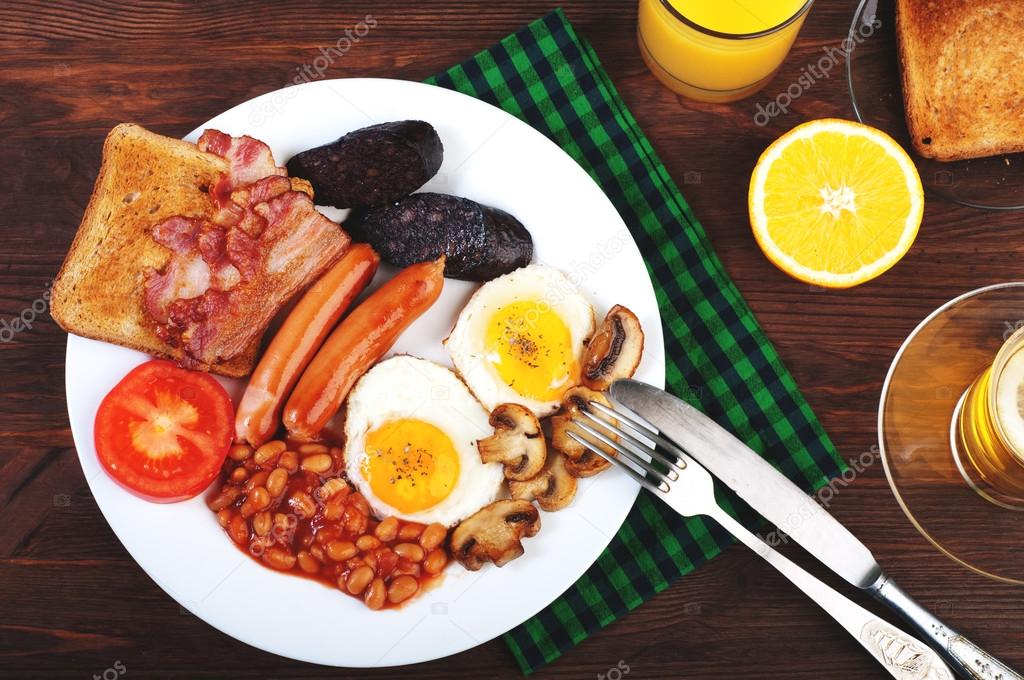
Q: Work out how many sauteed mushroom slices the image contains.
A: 5